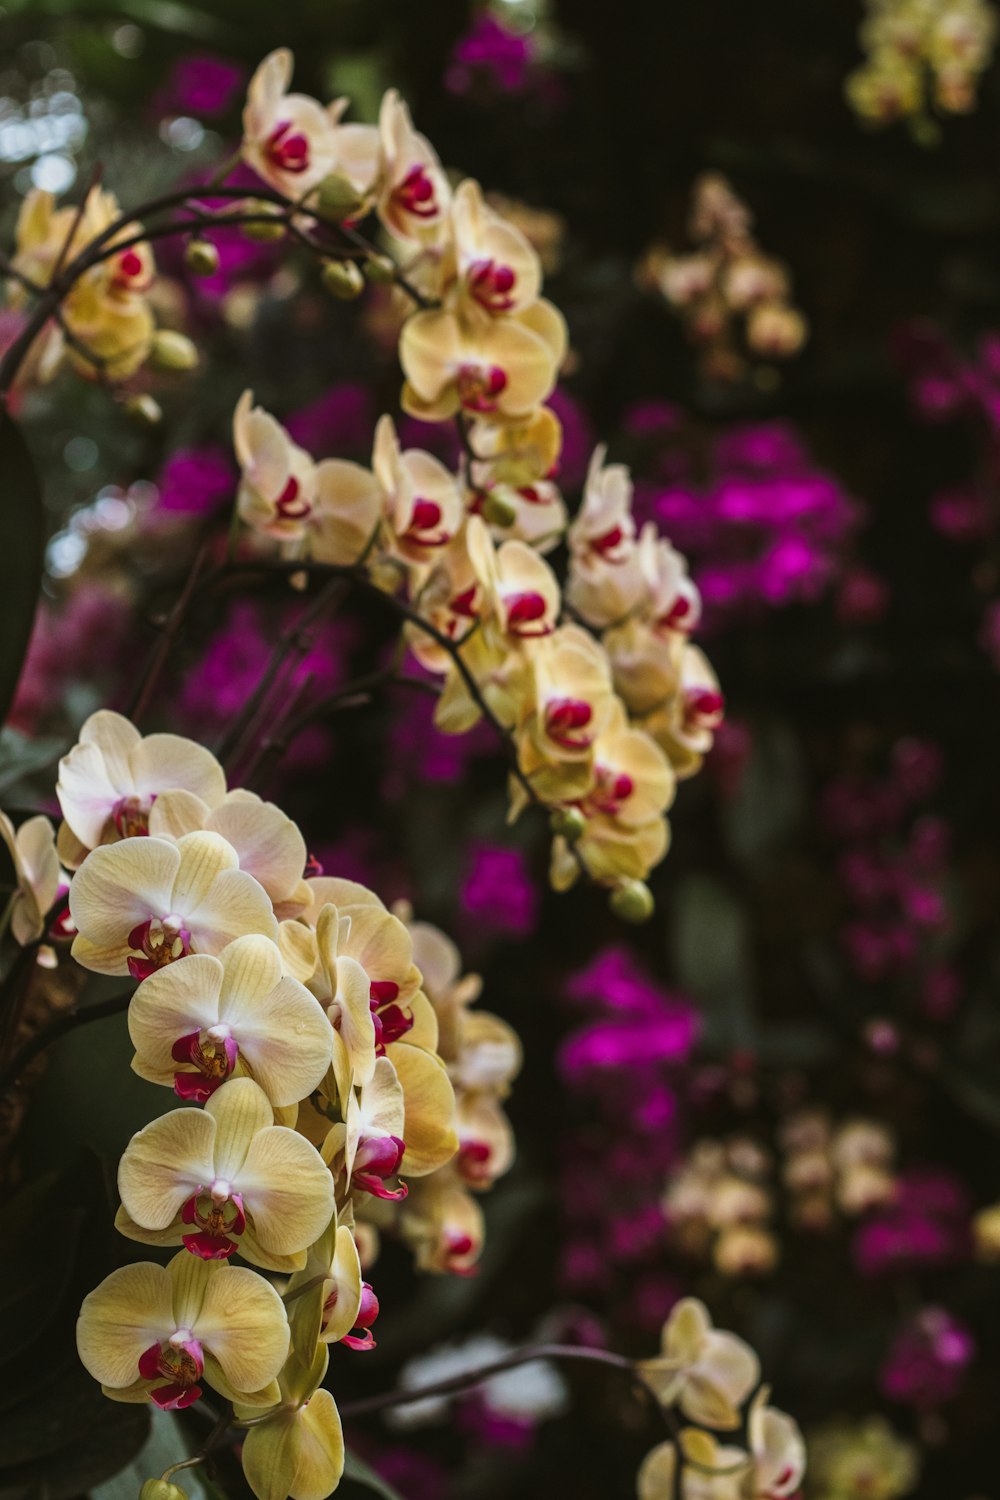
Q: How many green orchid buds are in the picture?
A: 11